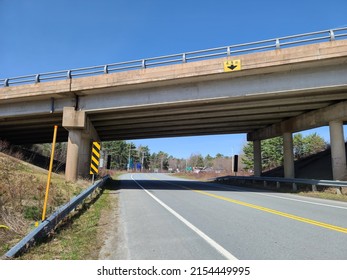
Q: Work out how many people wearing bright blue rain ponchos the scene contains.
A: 0